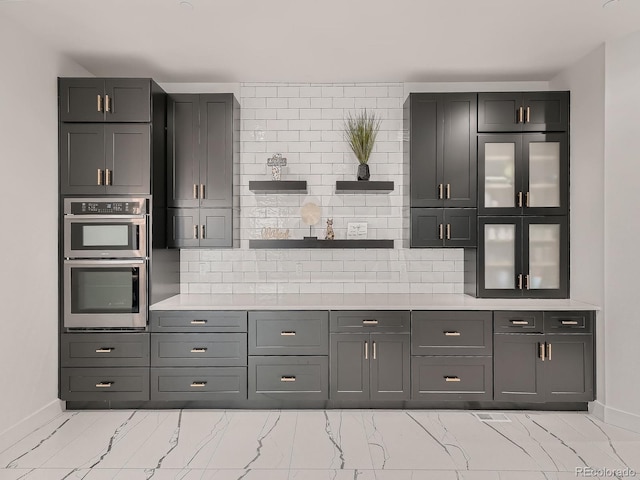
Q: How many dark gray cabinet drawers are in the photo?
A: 12